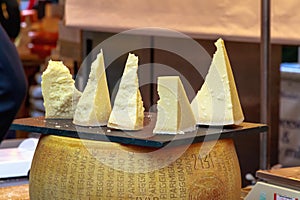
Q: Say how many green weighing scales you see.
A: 0